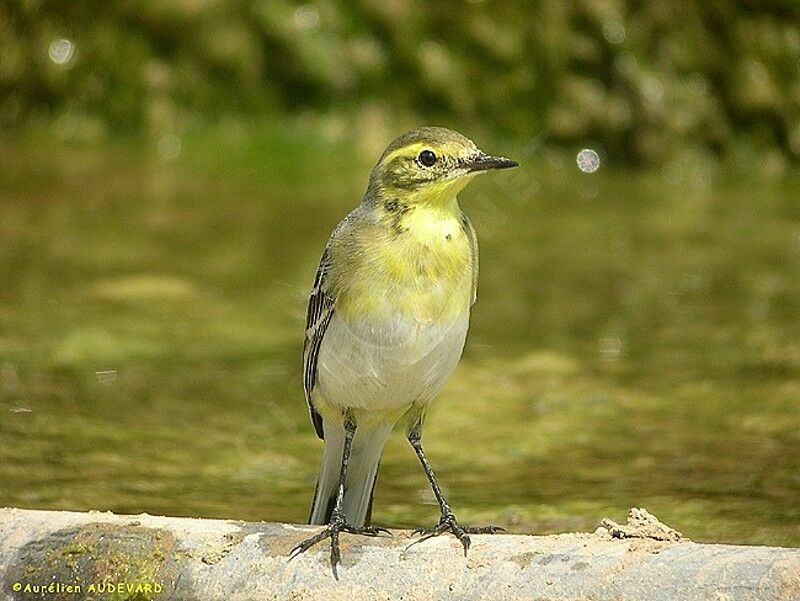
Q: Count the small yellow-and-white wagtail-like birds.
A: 1